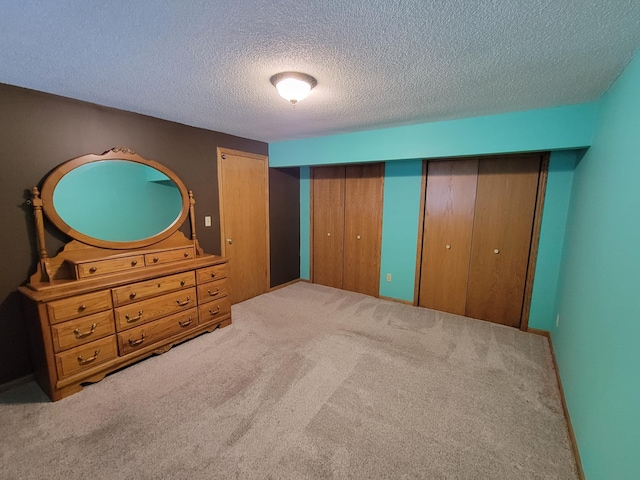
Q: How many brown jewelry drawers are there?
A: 2